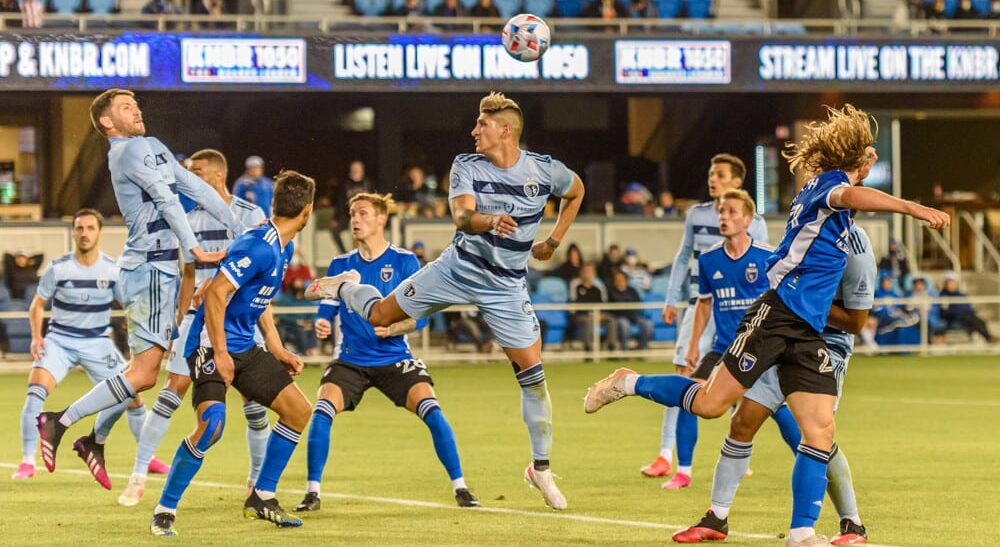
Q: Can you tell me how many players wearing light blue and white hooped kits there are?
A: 6